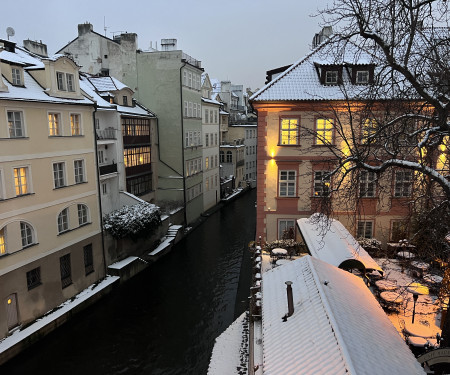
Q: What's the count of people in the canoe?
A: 0